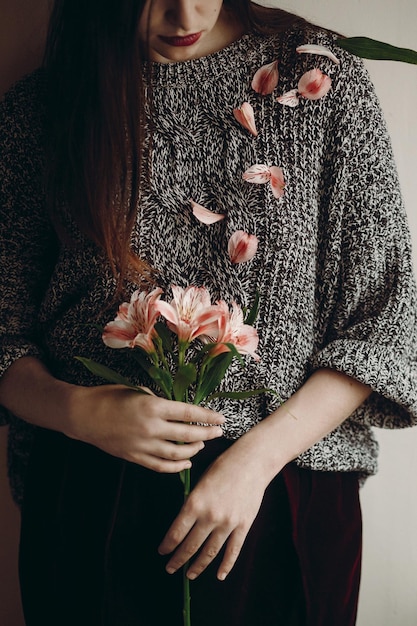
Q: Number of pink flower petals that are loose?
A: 9